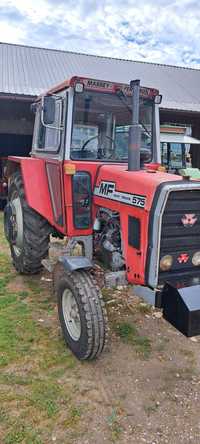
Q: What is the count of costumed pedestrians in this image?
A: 0